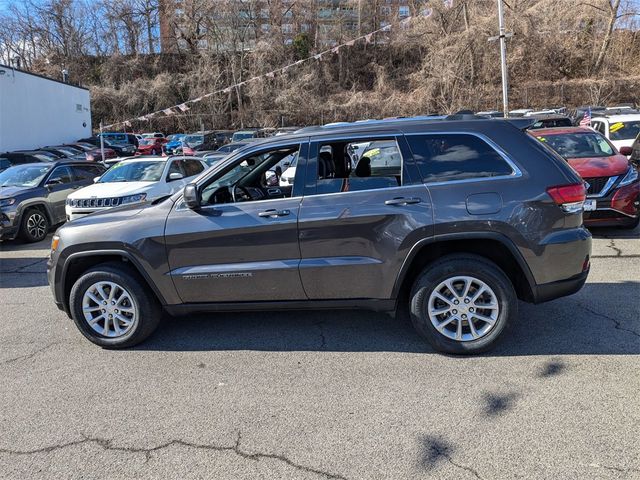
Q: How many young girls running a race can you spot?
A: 0